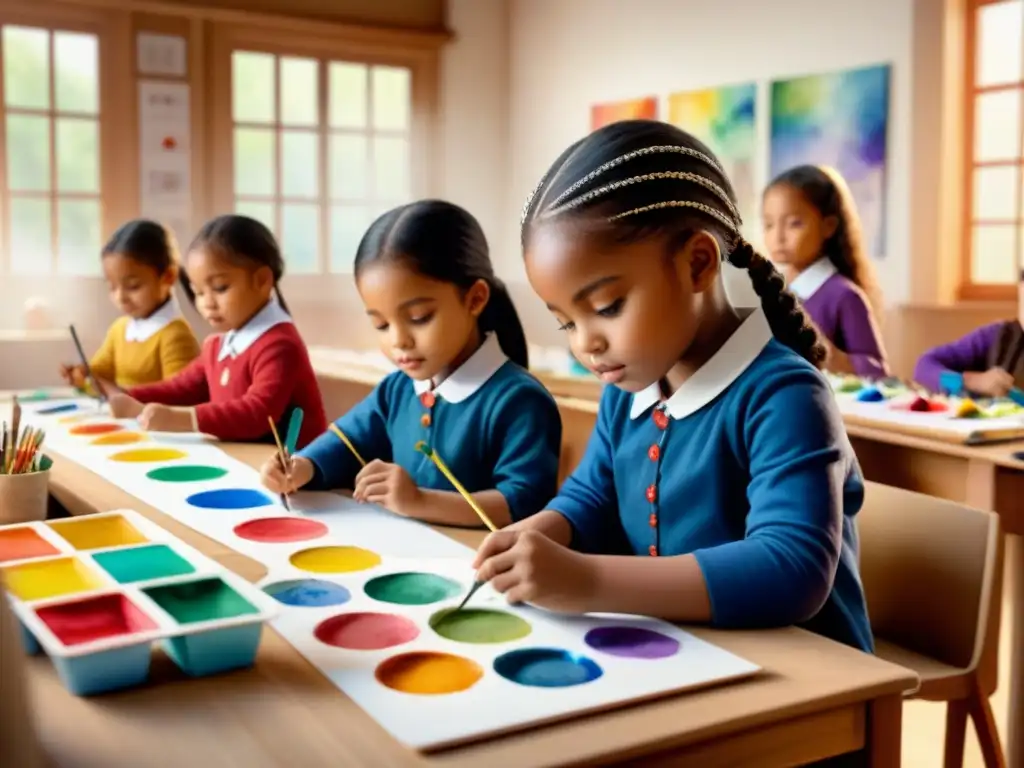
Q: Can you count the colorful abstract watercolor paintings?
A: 3